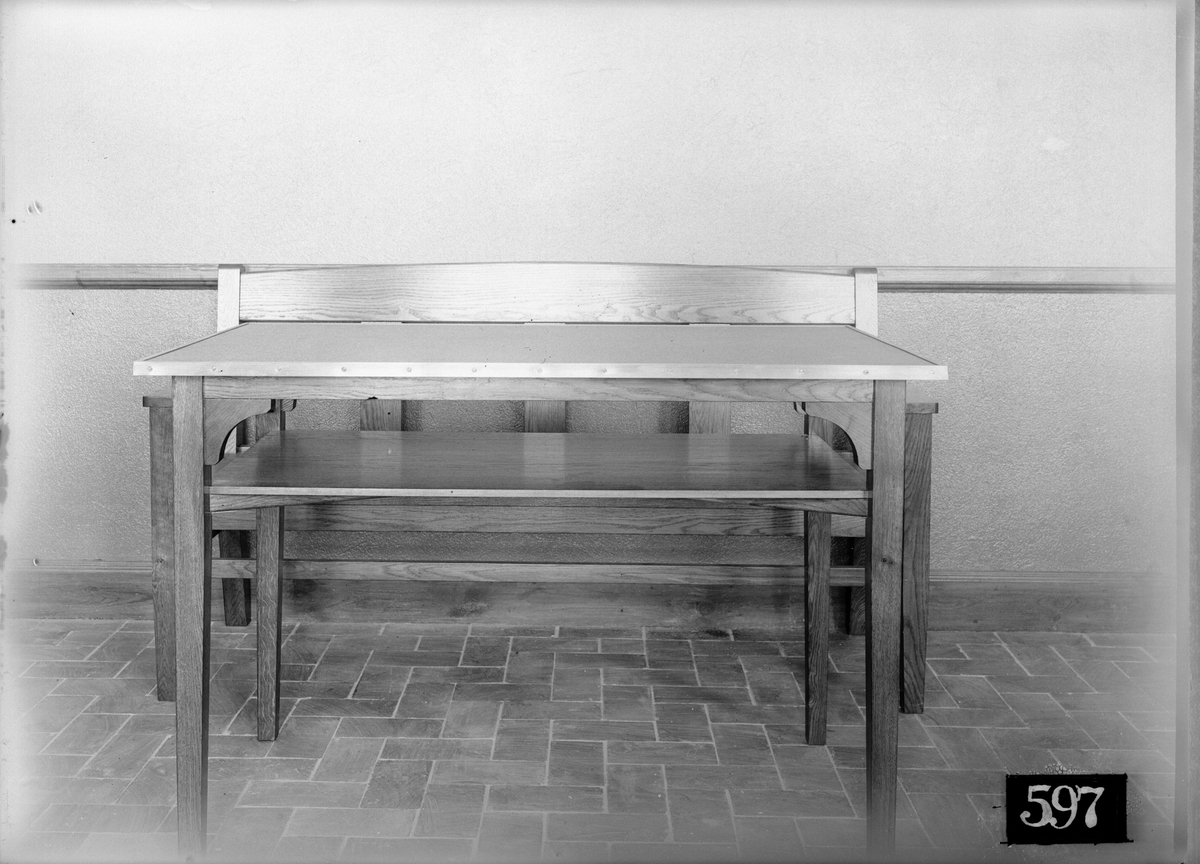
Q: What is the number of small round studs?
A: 13